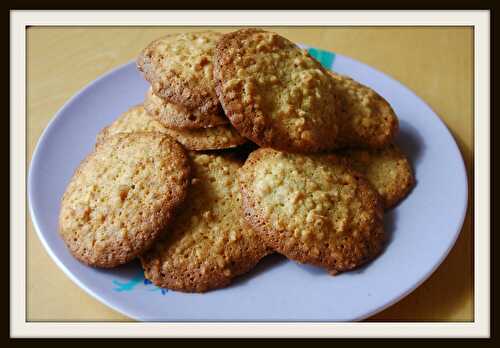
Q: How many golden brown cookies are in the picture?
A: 9